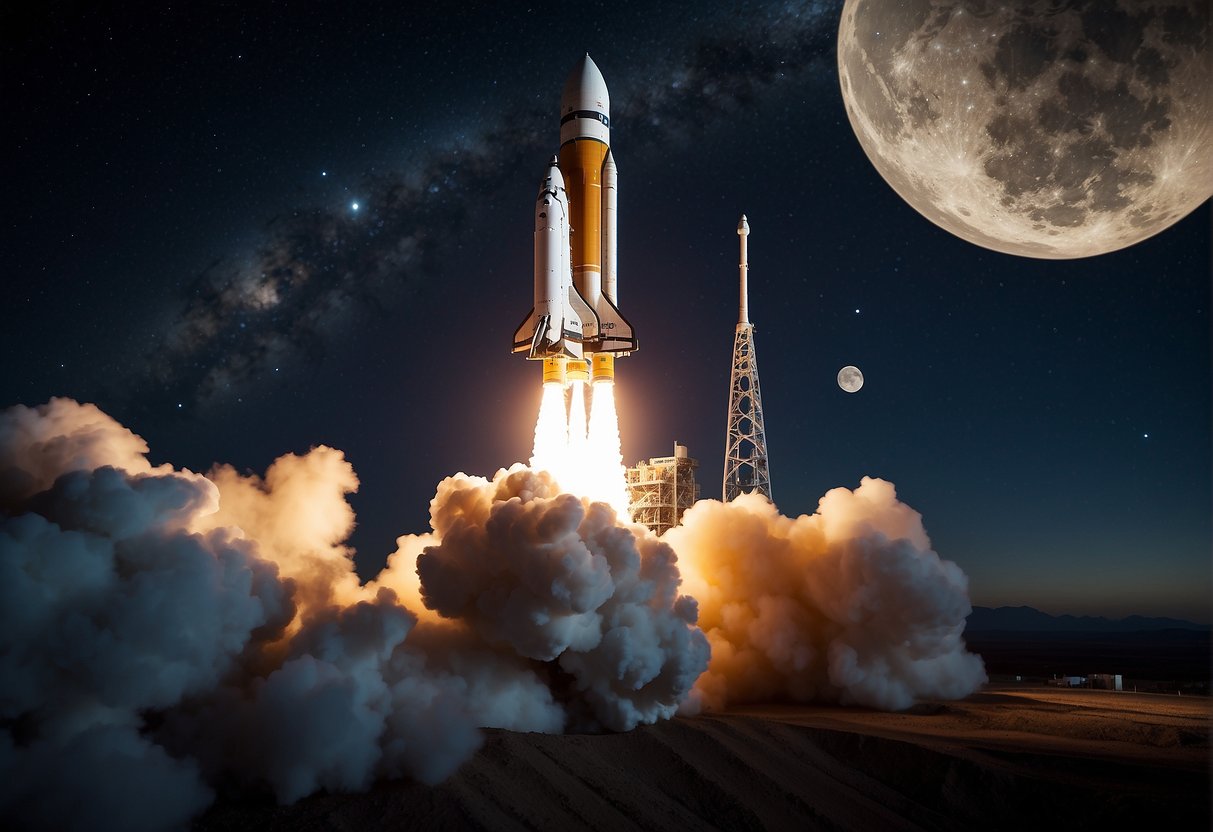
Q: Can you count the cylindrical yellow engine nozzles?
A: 3